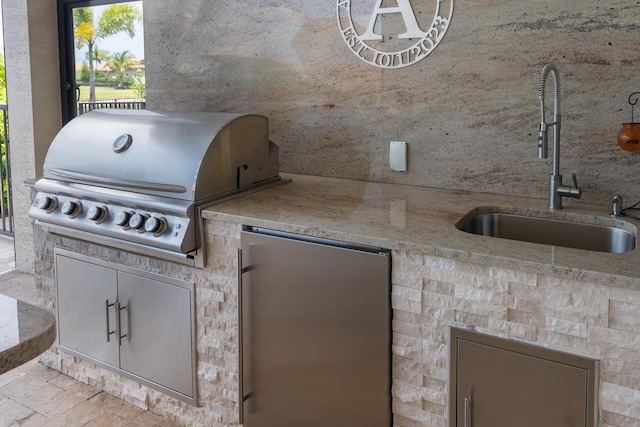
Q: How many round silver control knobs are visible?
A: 6